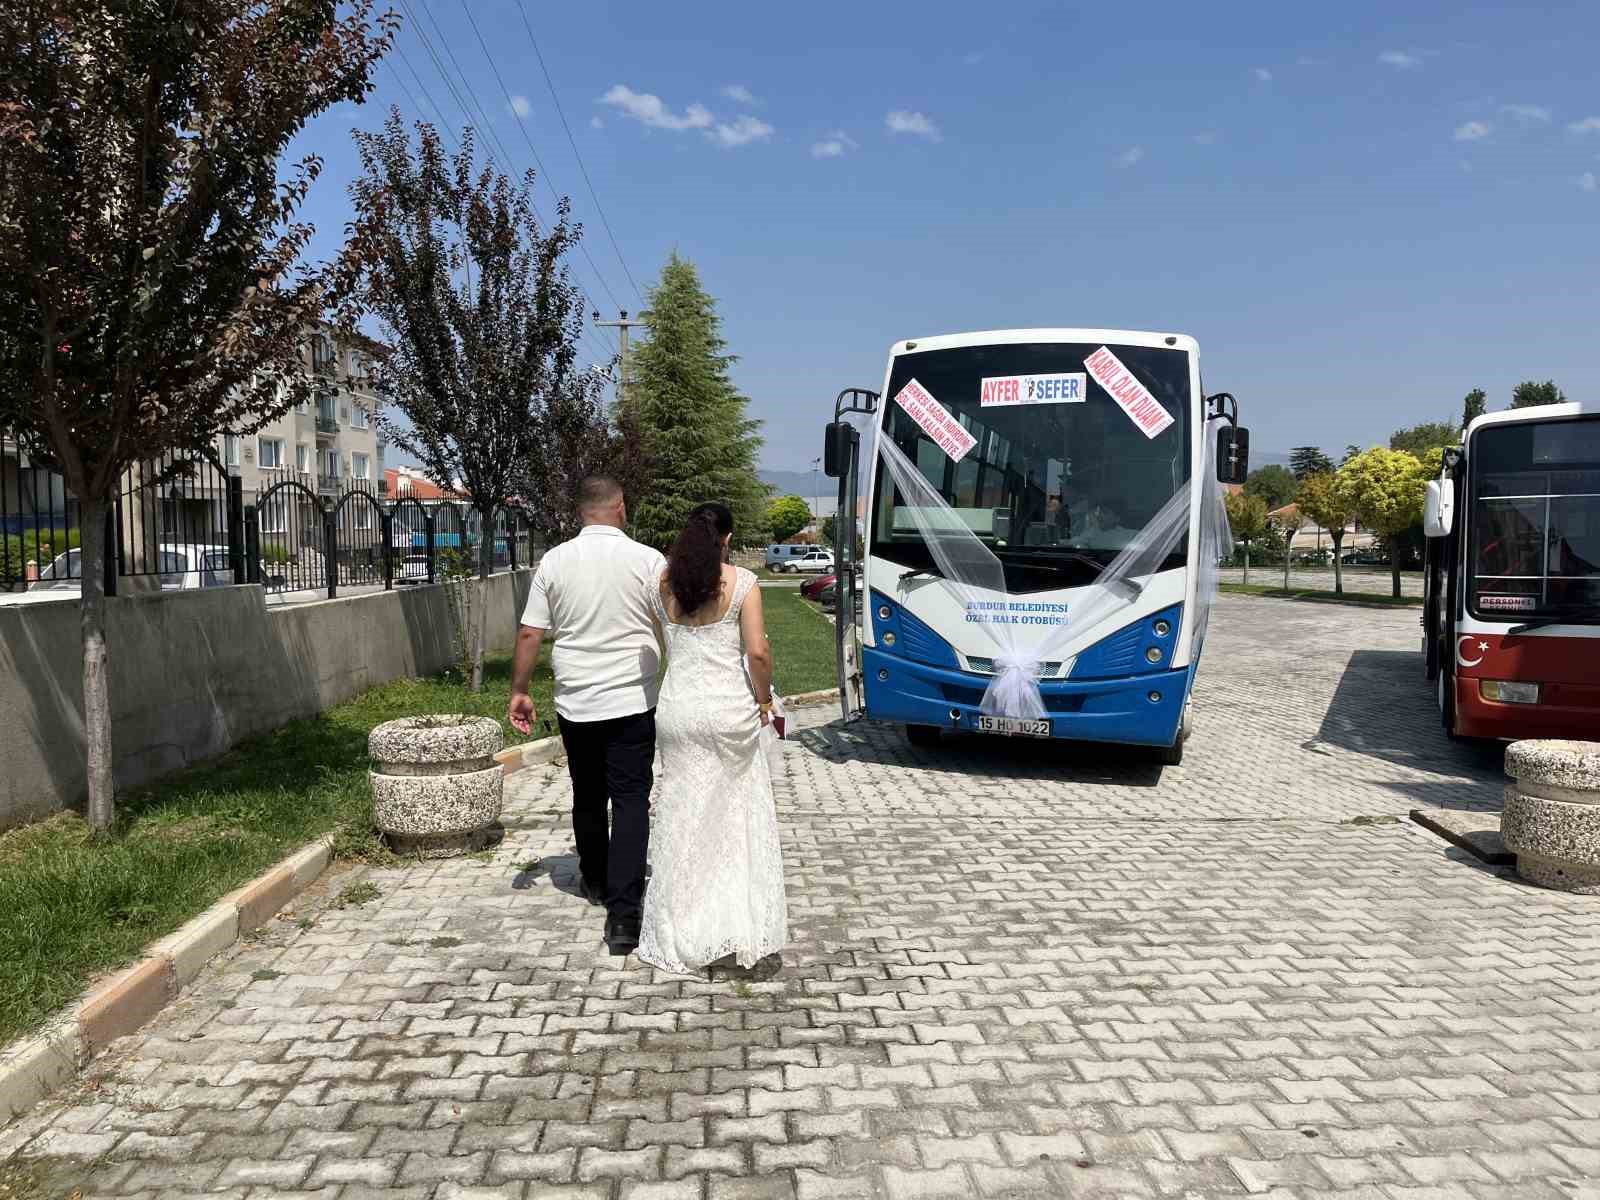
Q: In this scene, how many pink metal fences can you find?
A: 0